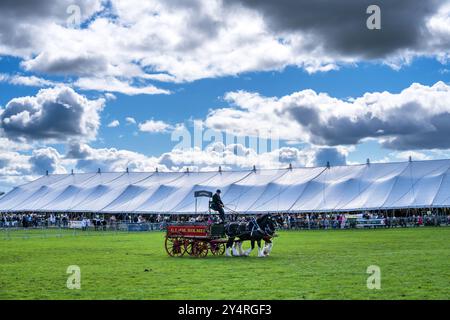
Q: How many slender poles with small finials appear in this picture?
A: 12